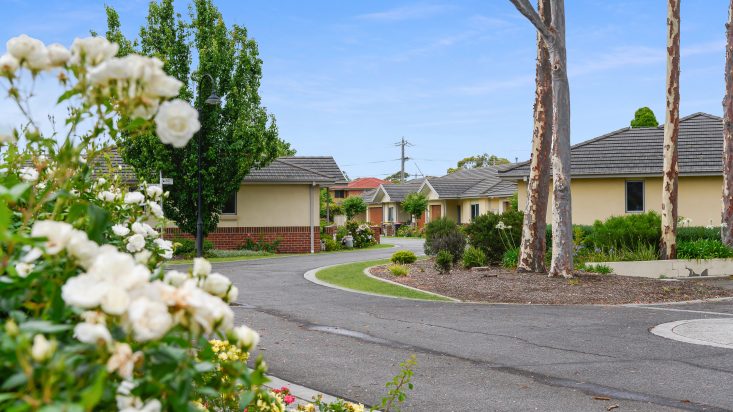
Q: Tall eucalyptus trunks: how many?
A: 4